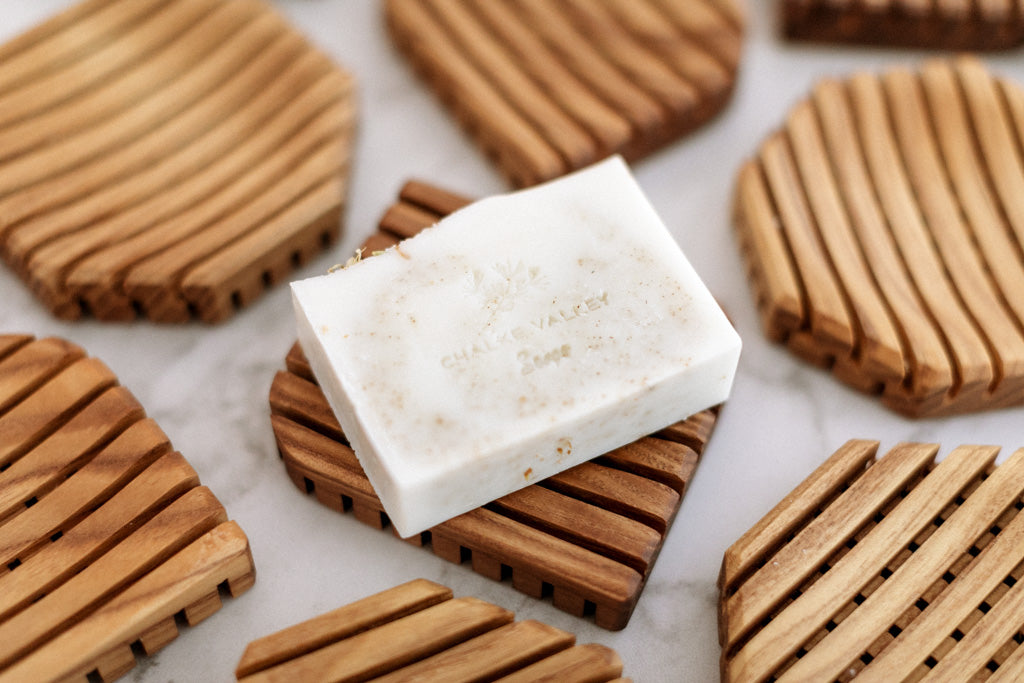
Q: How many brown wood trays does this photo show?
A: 8